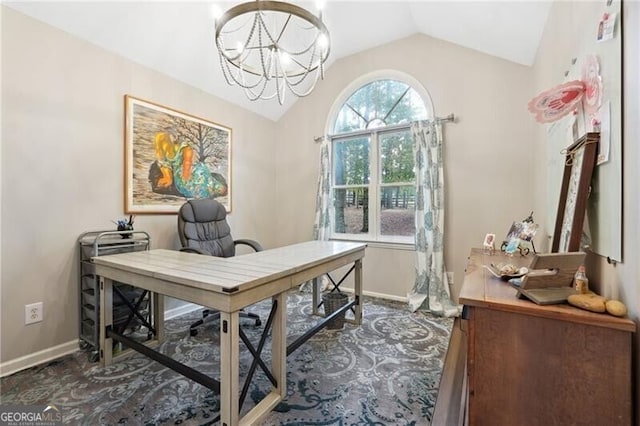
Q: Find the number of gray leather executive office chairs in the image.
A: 1